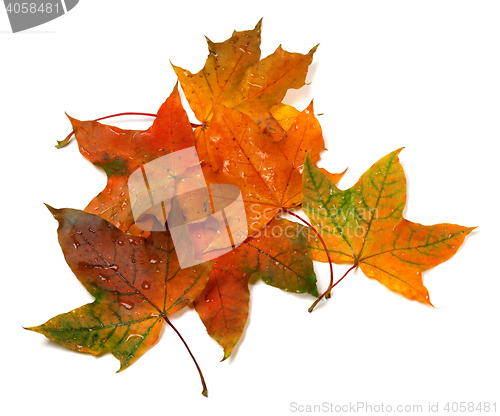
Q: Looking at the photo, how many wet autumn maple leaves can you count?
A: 6